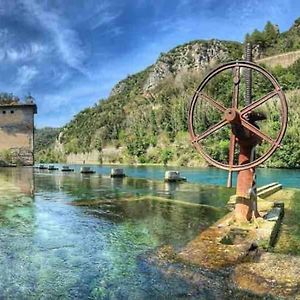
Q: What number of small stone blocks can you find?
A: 6